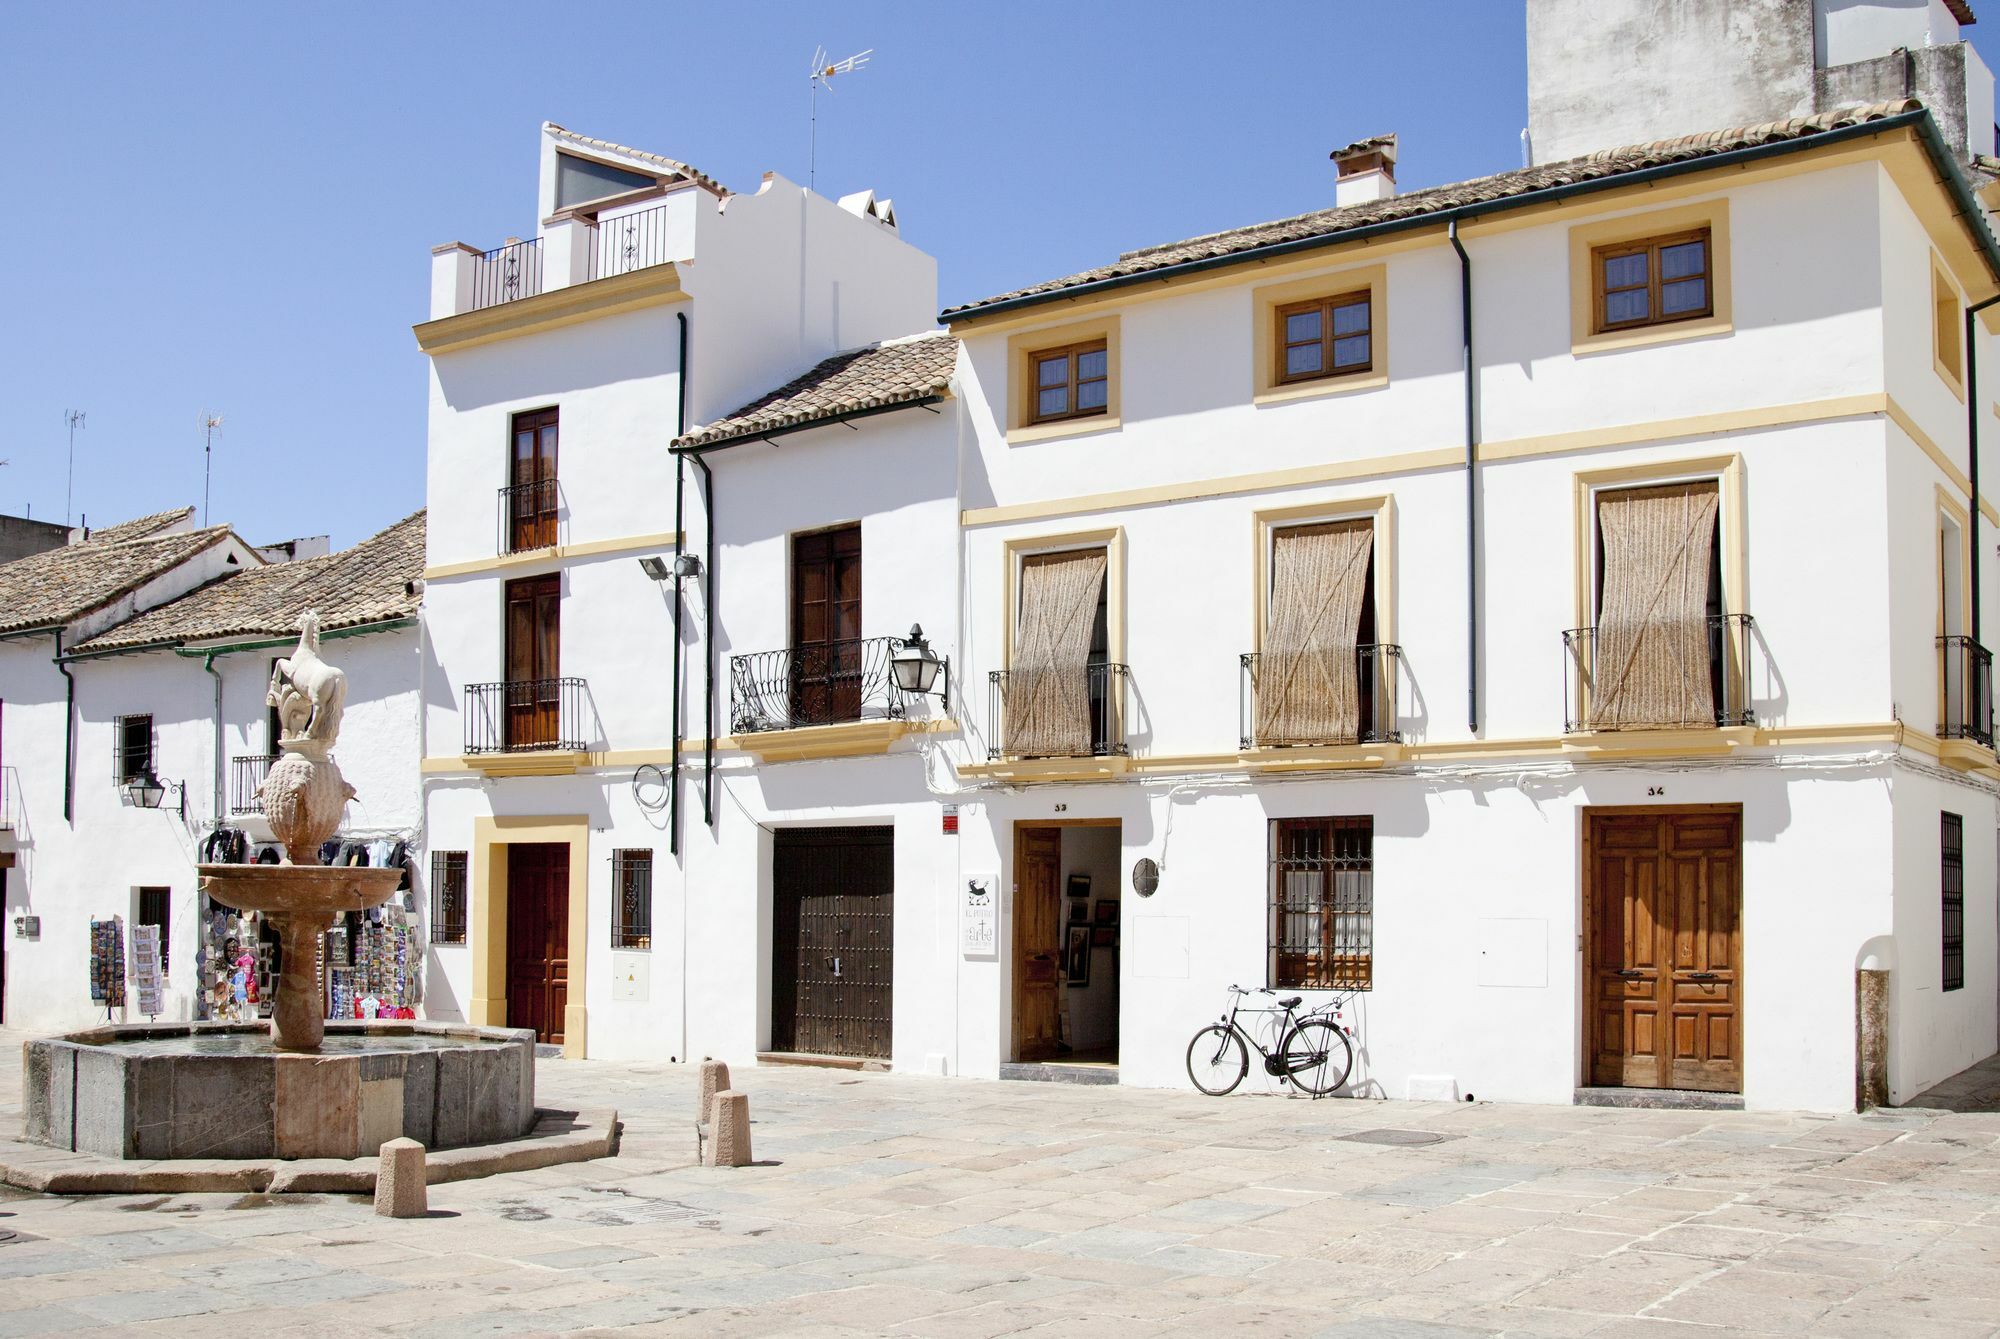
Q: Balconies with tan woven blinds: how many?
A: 3